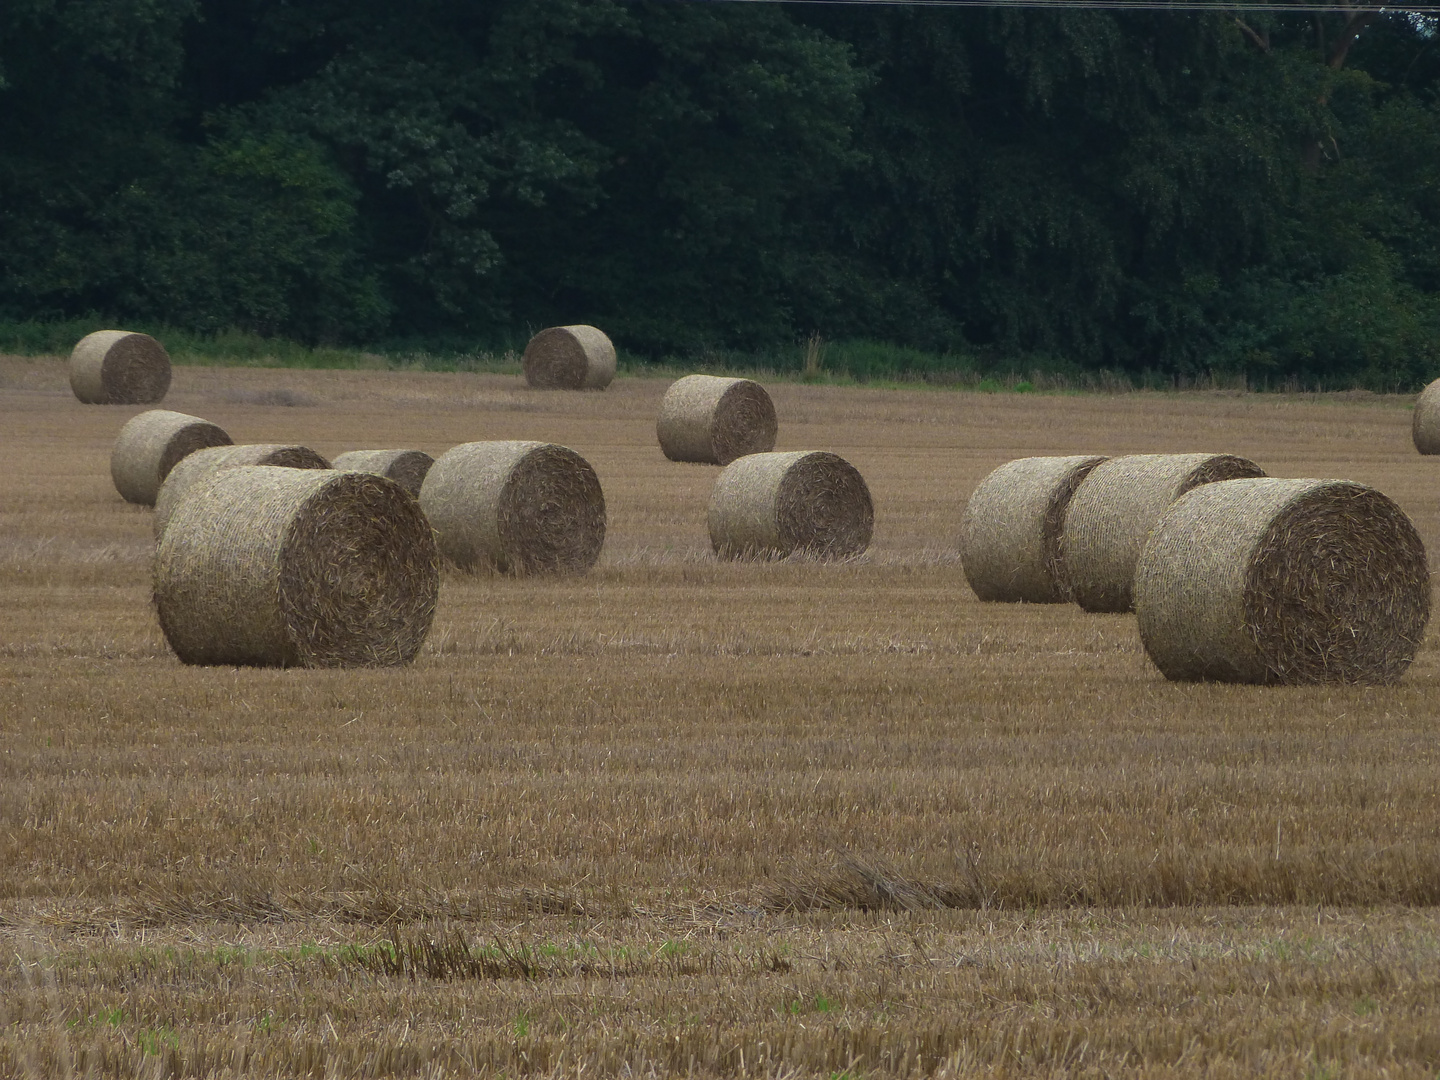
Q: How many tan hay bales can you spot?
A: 13